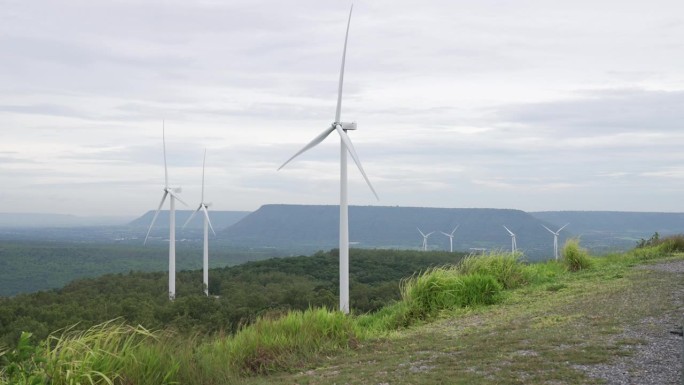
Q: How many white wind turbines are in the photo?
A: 7